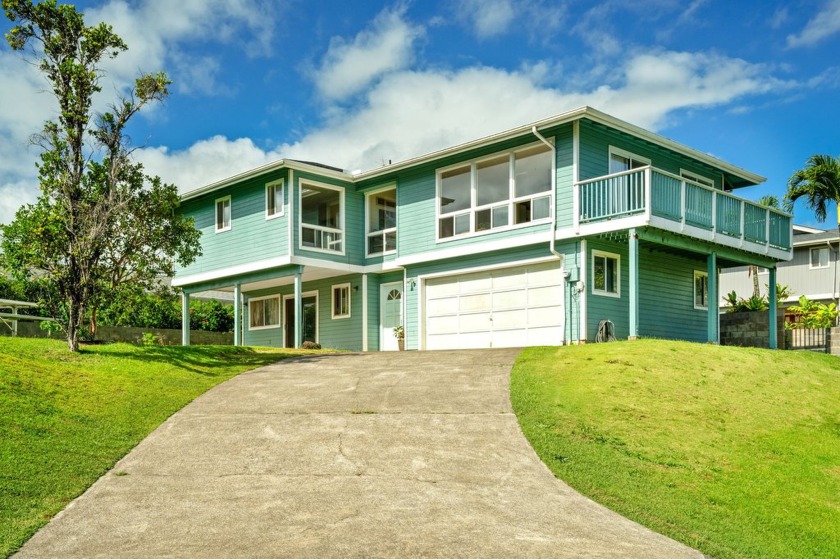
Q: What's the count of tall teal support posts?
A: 6